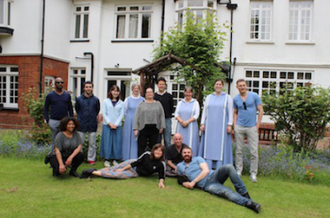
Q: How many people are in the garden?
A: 13